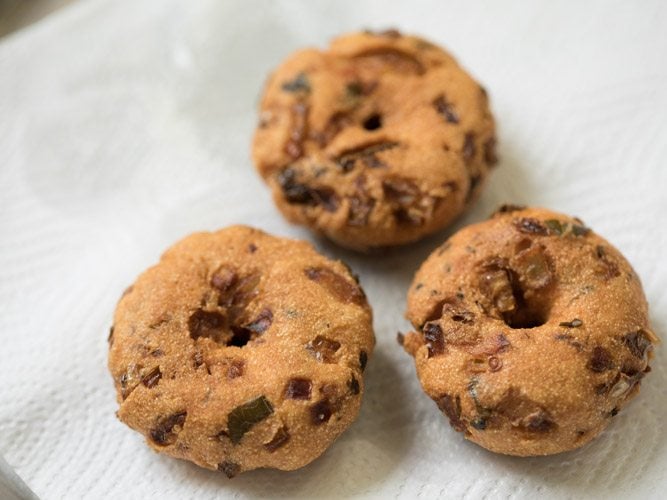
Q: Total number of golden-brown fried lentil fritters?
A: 3